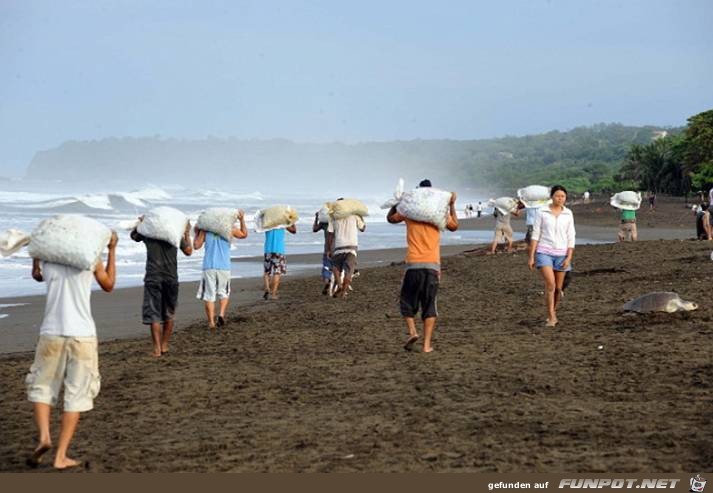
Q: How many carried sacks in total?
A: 10